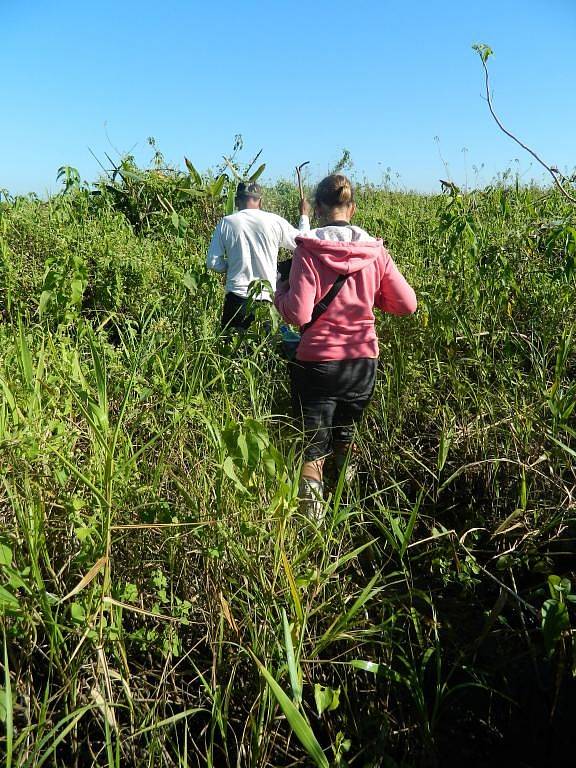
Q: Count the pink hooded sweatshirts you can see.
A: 1